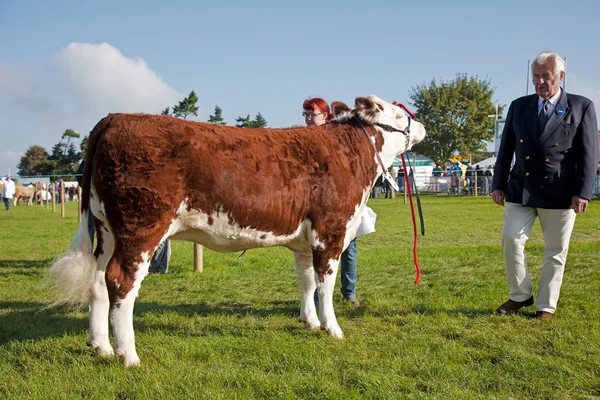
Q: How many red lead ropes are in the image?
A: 1